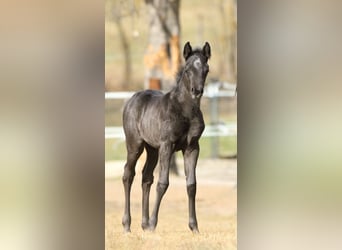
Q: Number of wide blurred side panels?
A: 2